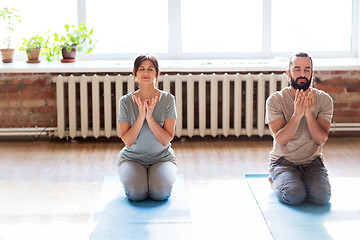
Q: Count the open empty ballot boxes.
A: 0